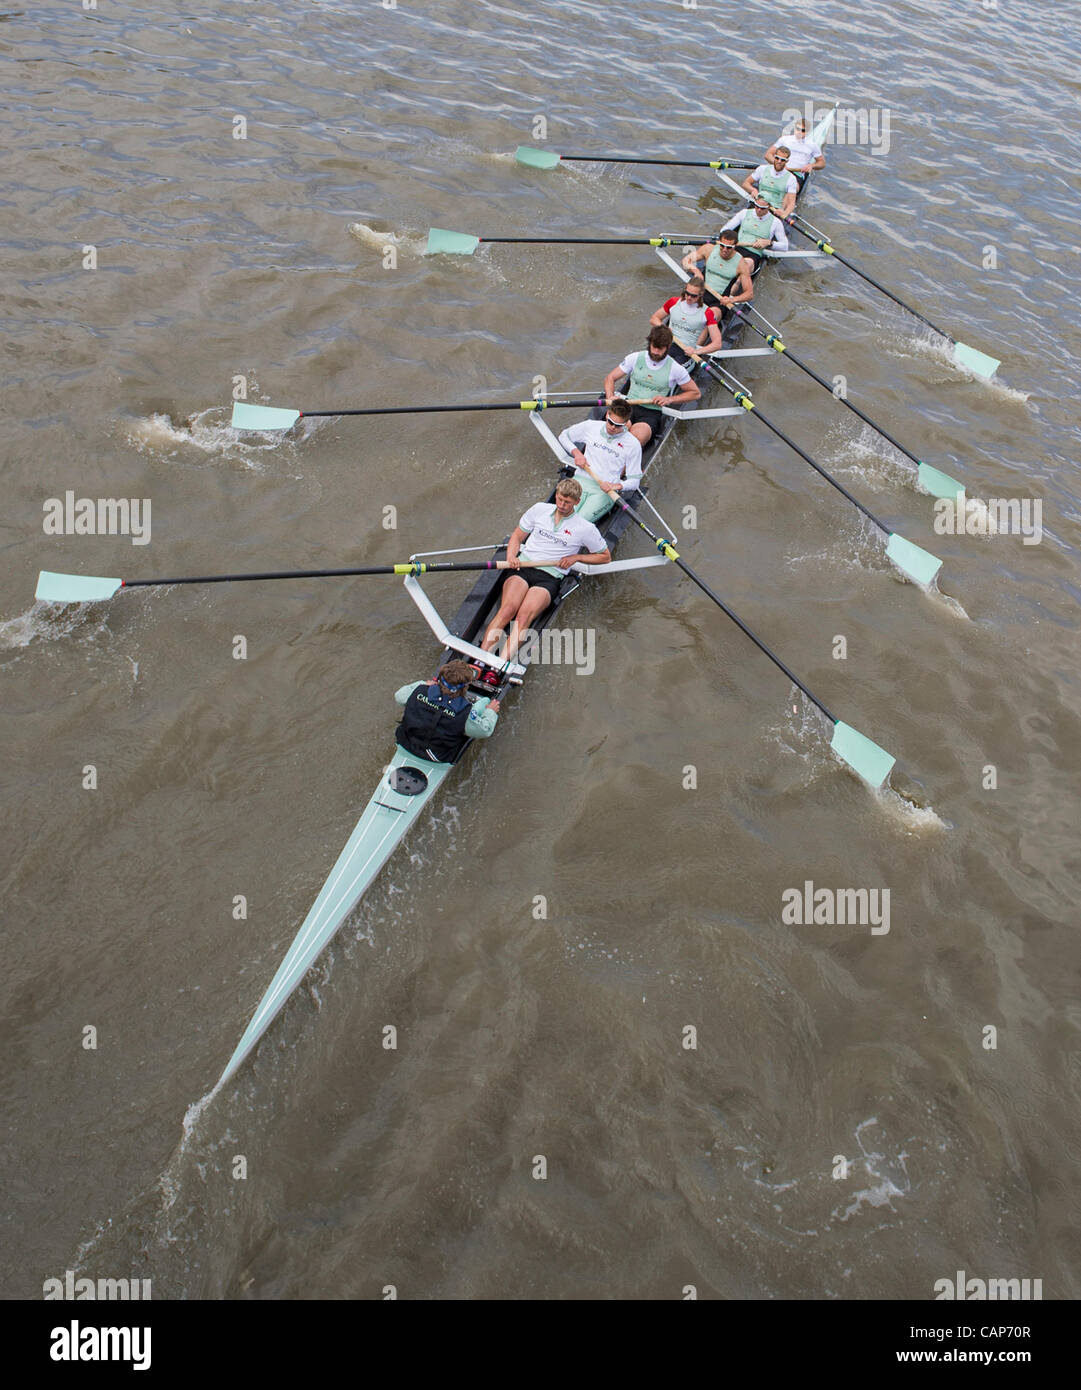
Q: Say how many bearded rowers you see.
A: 2